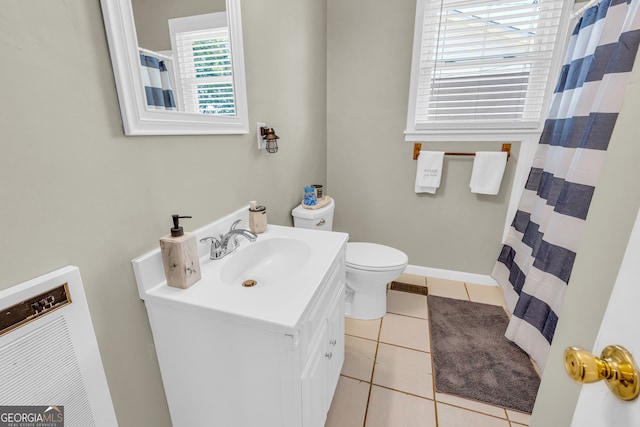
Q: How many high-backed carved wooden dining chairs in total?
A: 0